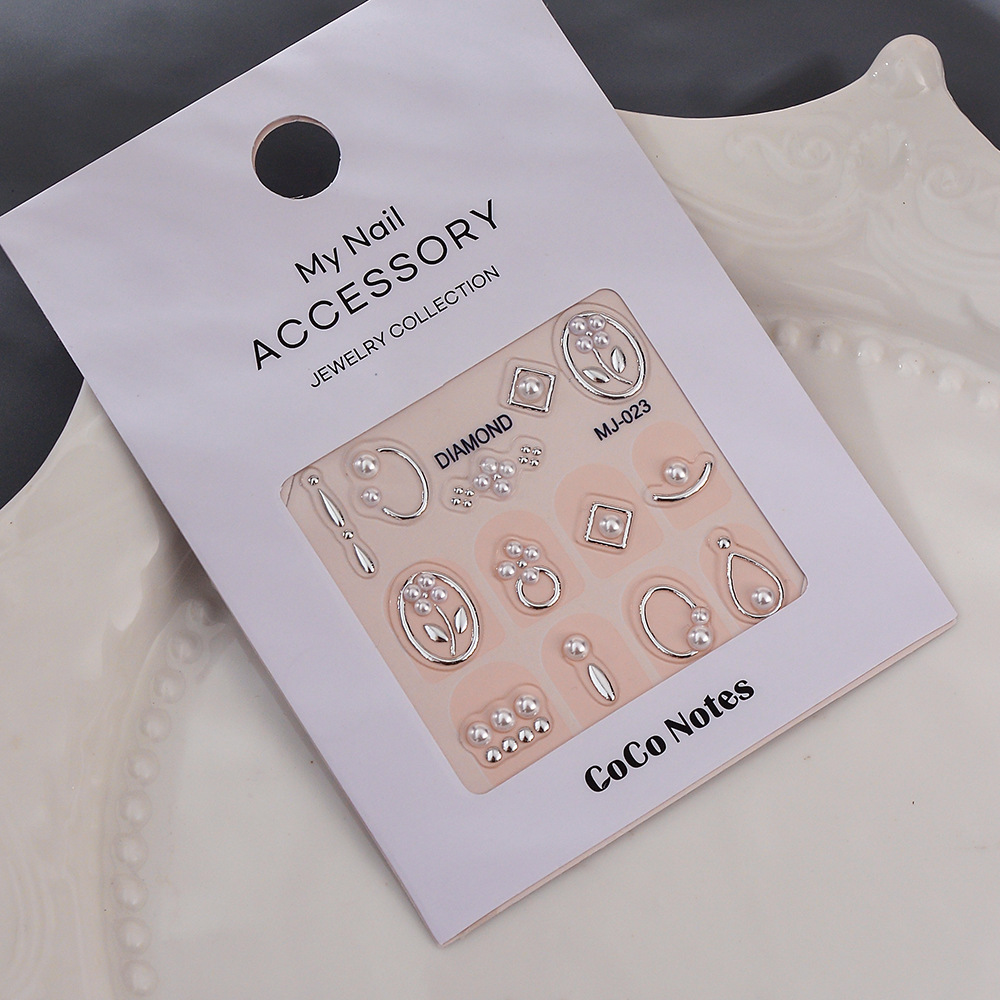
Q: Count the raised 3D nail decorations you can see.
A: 13